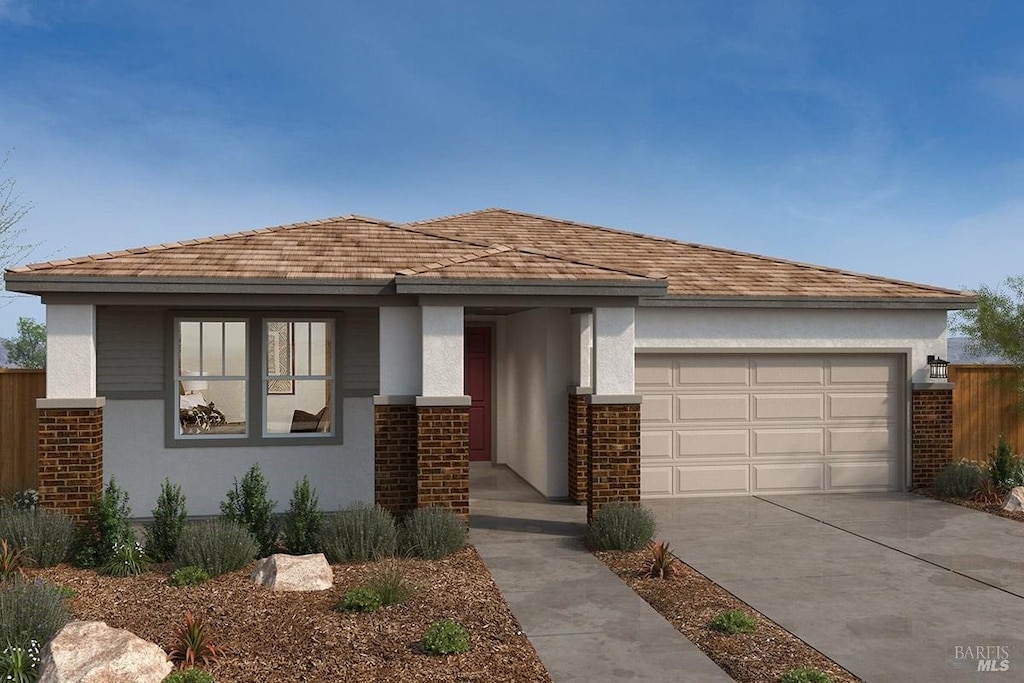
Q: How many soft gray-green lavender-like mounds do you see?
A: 7